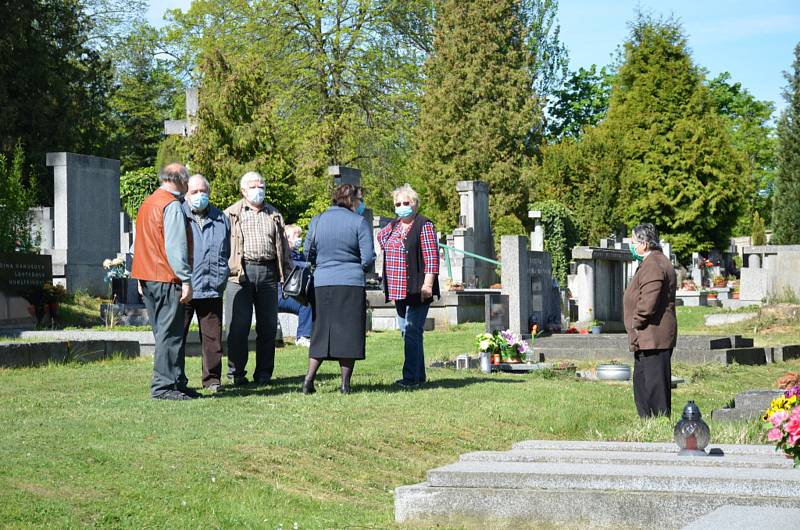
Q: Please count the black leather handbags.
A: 1